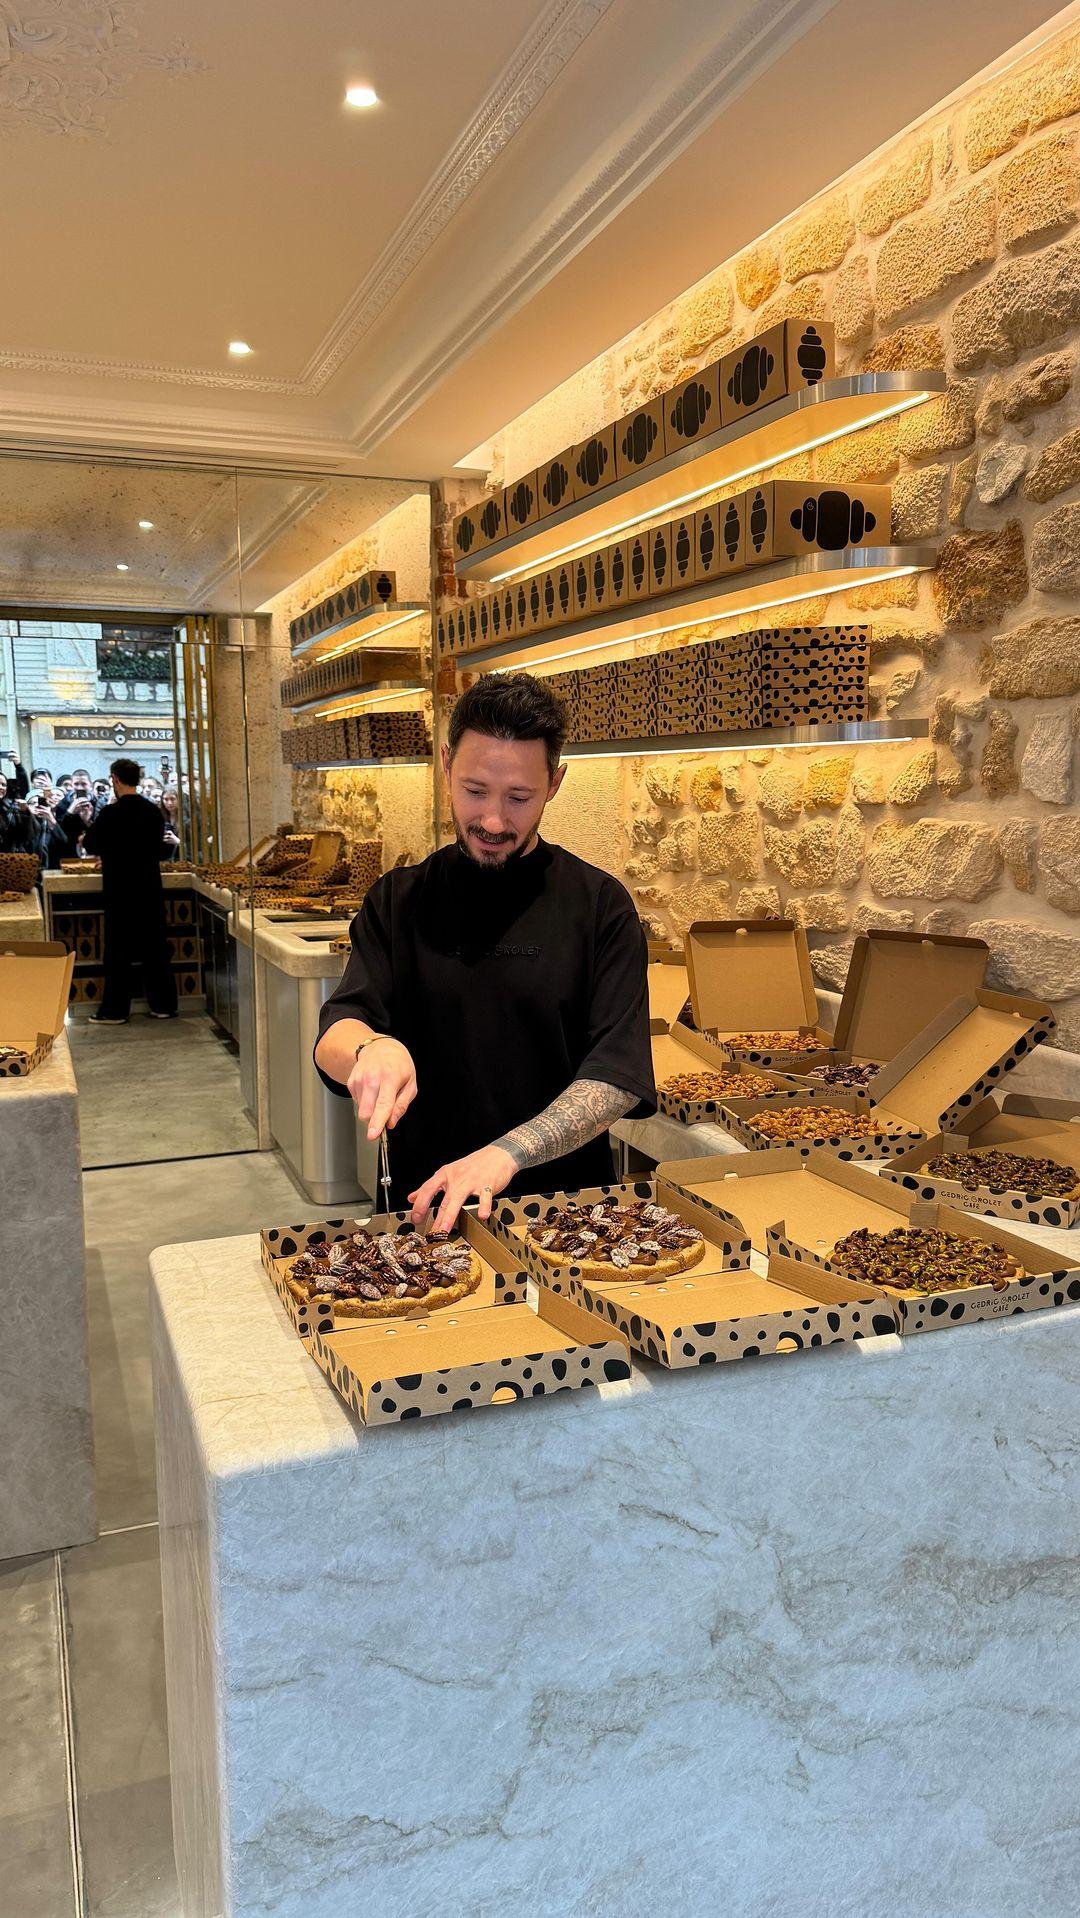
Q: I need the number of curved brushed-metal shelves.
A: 3